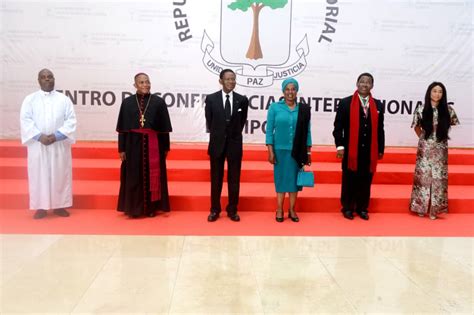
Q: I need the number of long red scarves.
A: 1